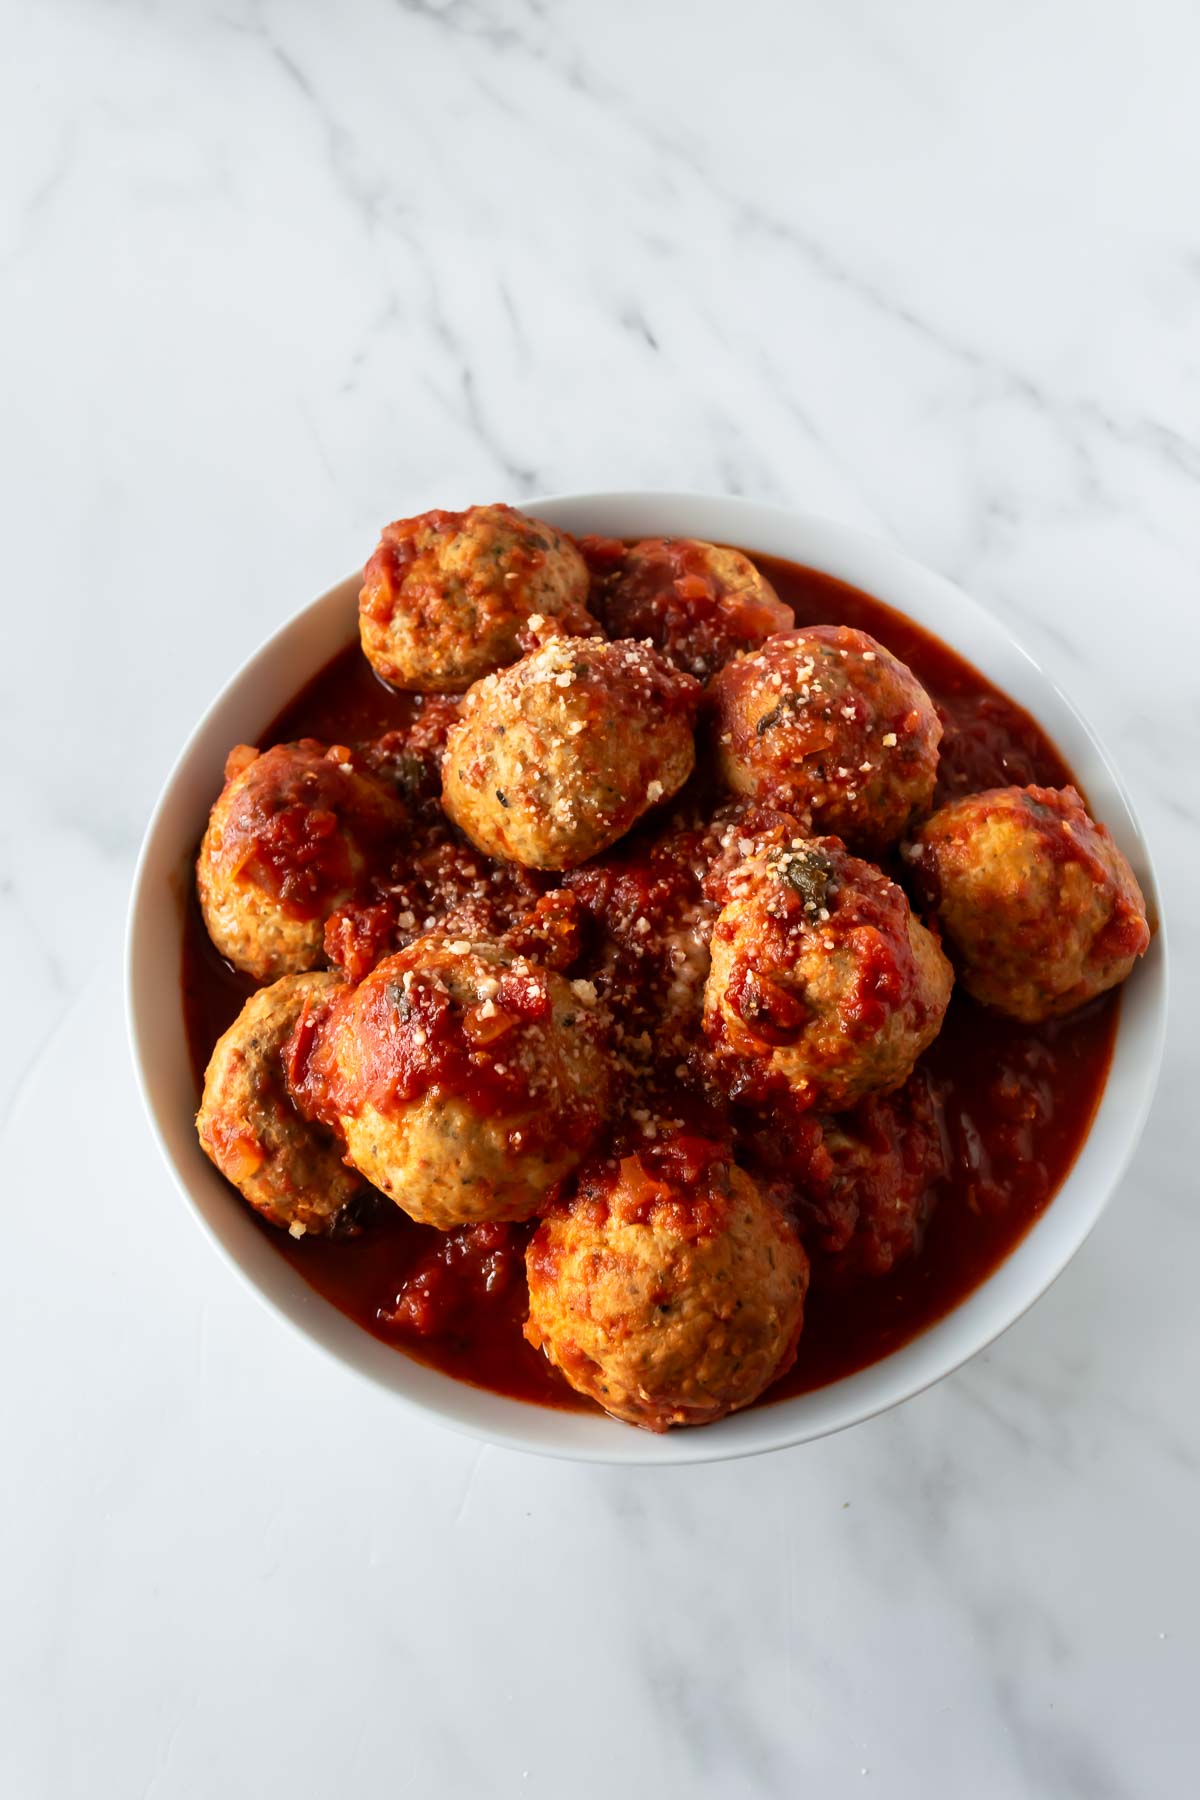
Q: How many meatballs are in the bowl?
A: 10